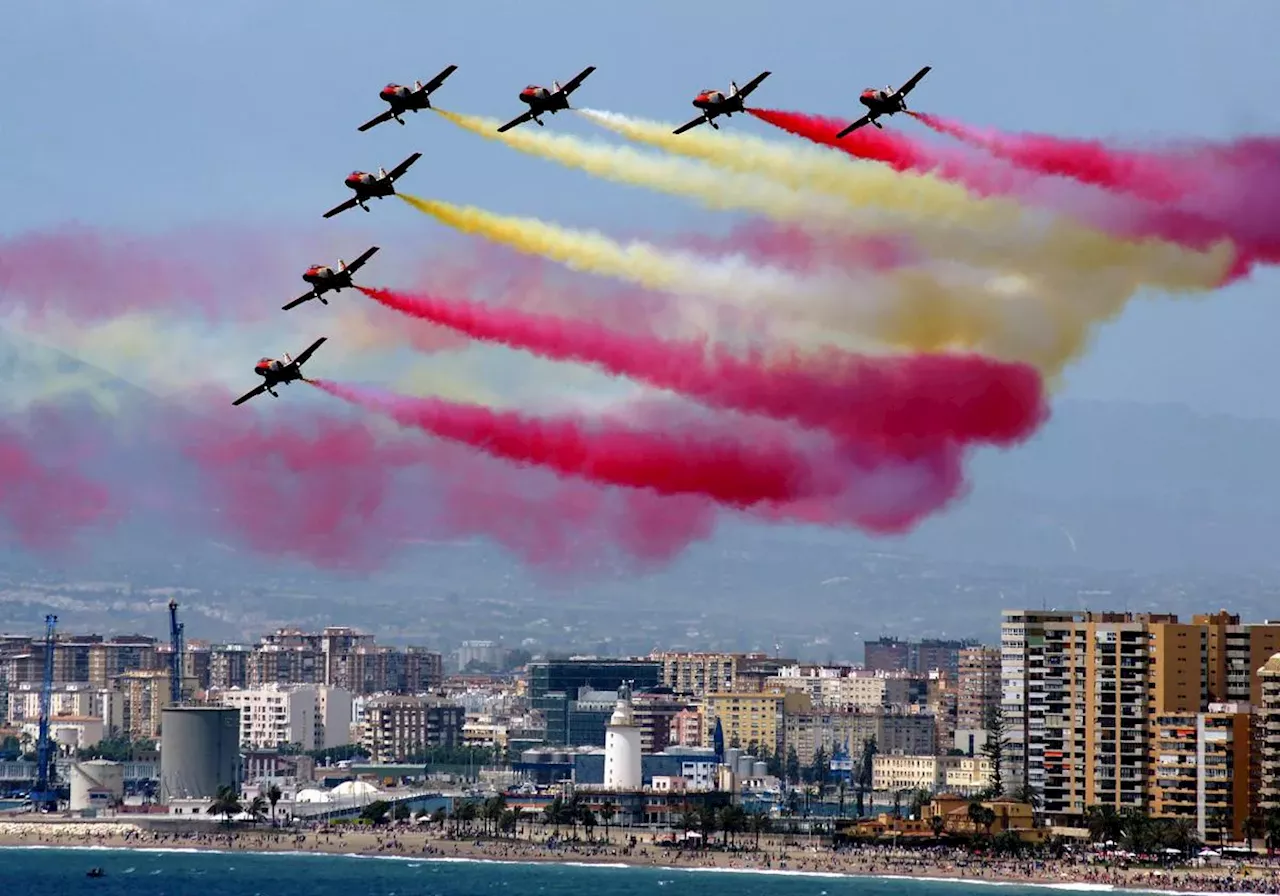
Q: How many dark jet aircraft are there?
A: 7